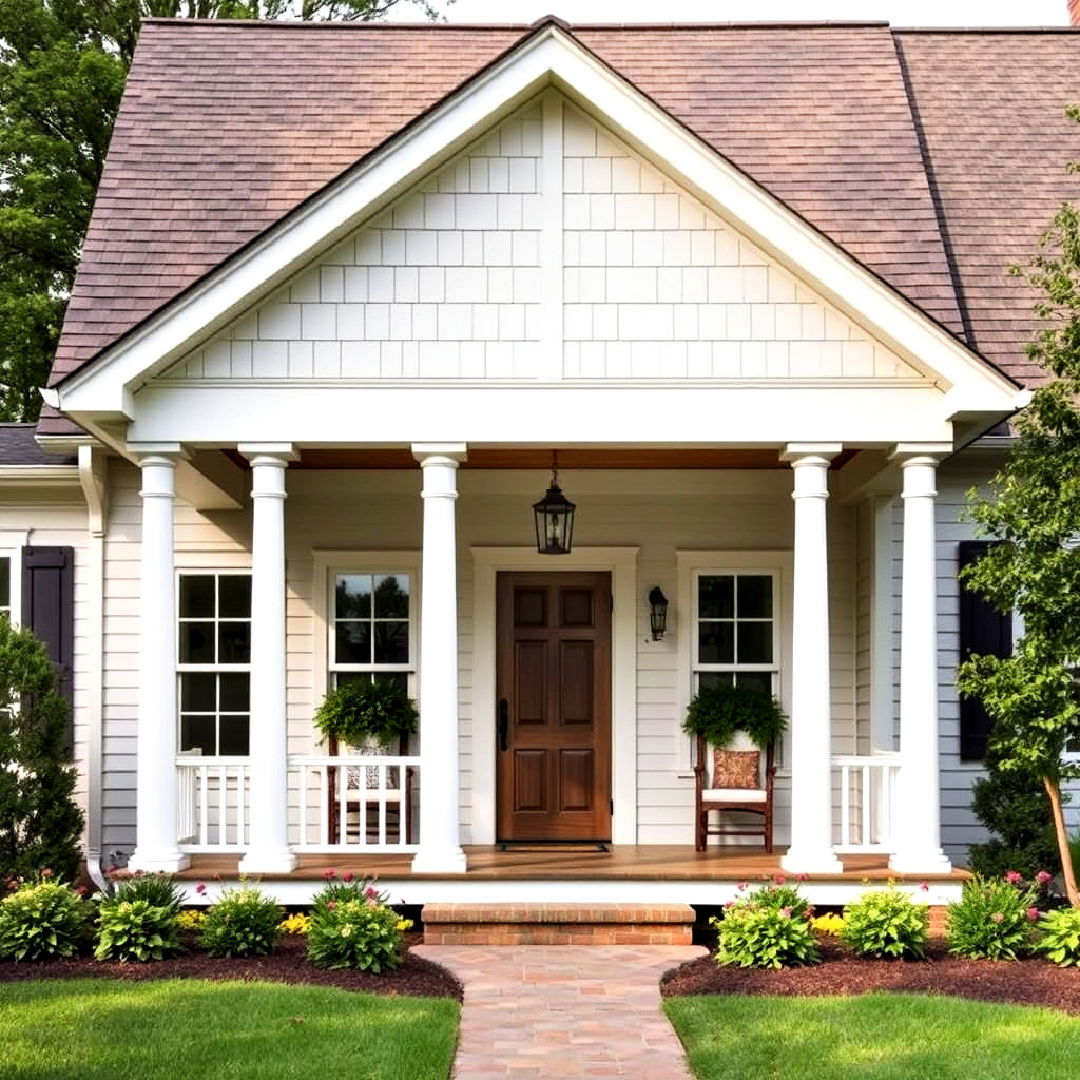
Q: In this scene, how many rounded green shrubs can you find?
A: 8